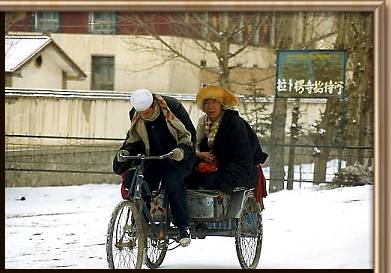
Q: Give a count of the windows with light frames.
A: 2